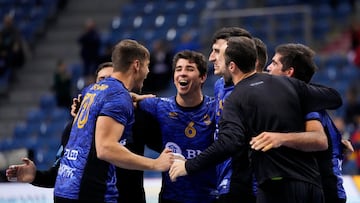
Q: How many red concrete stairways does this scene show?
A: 0